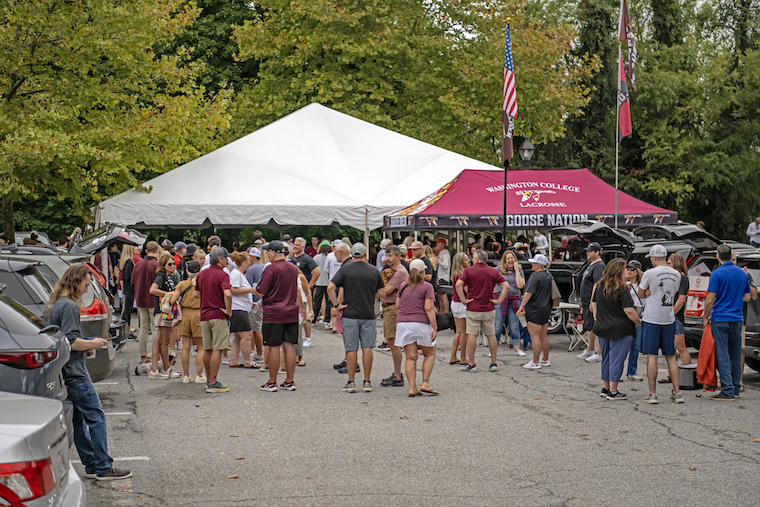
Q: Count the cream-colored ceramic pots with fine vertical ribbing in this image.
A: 0